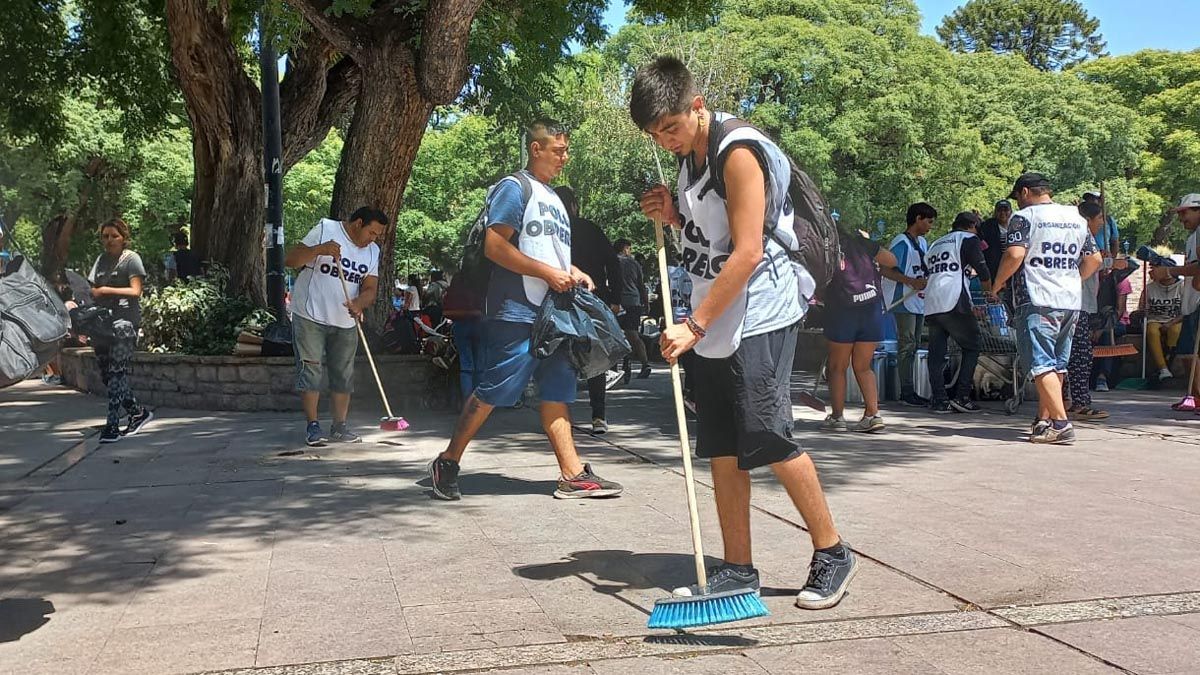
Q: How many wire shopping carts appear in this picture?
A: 1